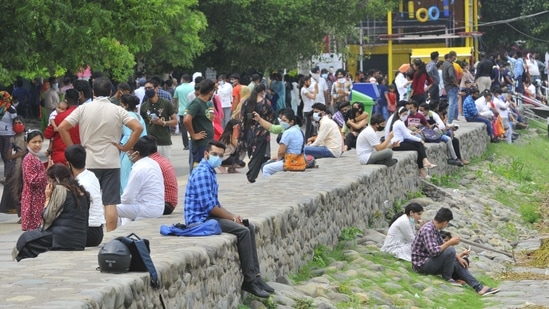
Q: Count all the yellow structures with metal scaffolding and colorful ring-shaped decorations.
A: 1